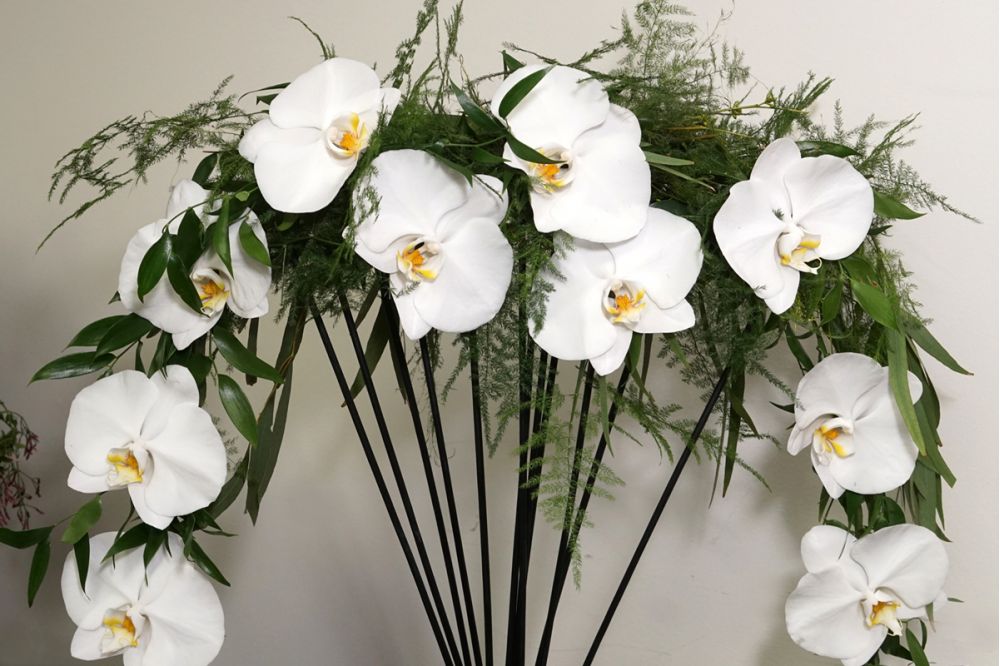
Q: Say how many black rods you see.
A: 12